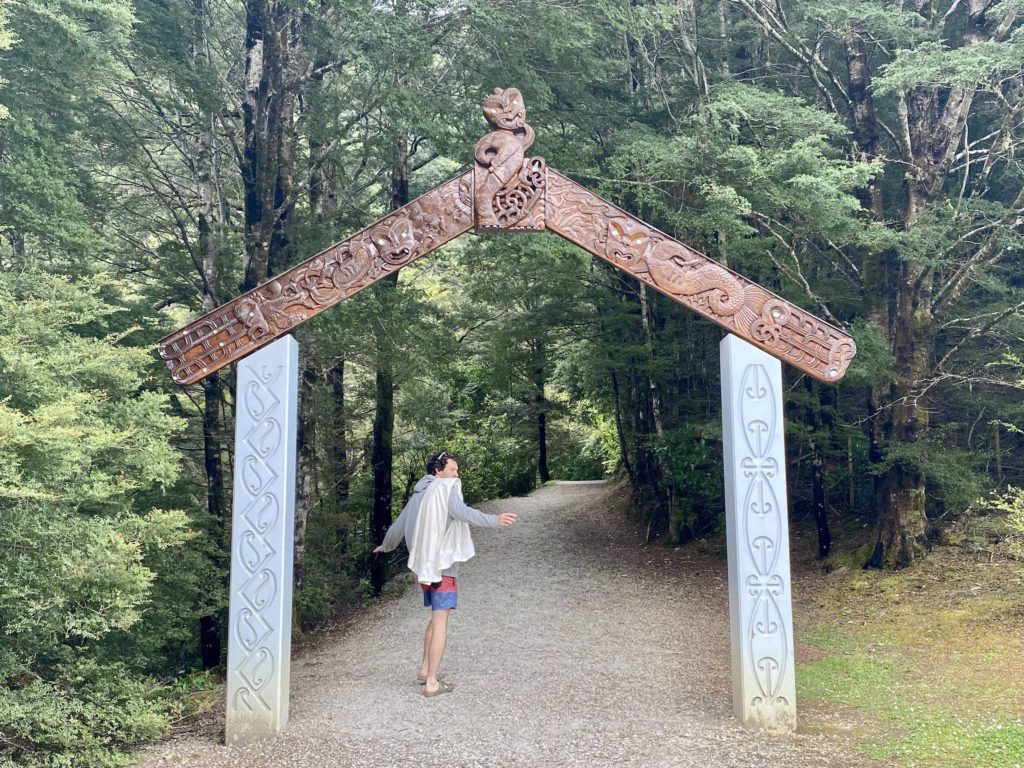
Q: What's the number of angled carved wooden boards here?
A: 2